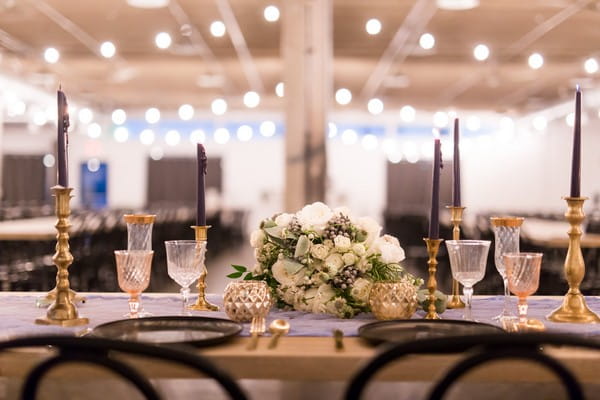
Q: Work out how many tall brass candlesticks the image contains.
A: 5